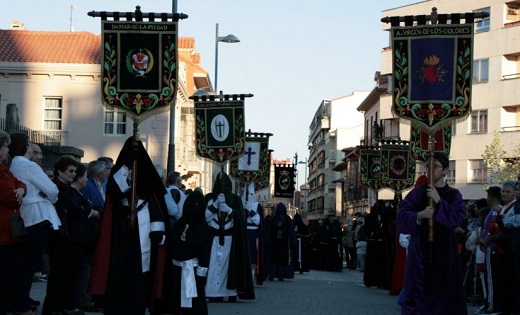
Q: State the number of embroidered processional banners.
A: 9